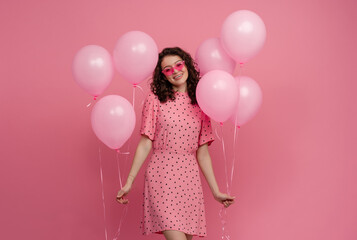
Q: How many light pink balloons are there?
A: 7